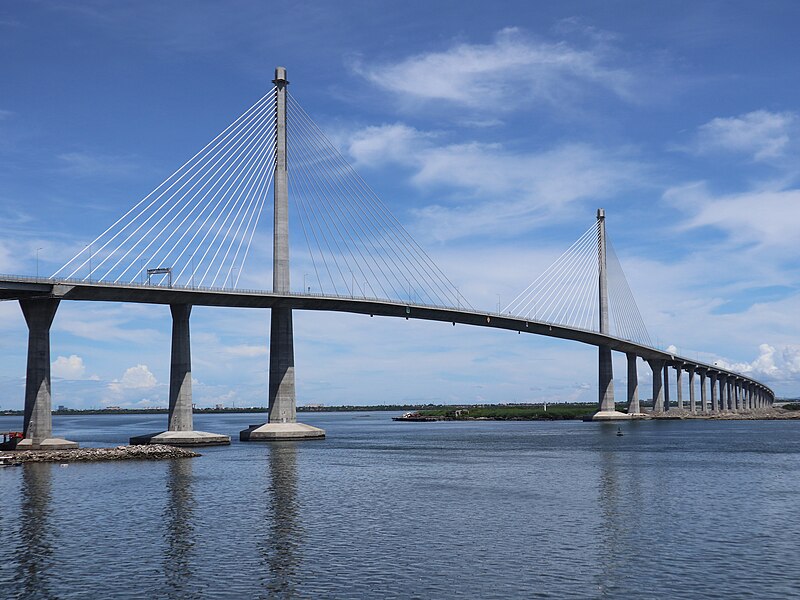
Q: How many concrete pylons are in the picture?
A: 2